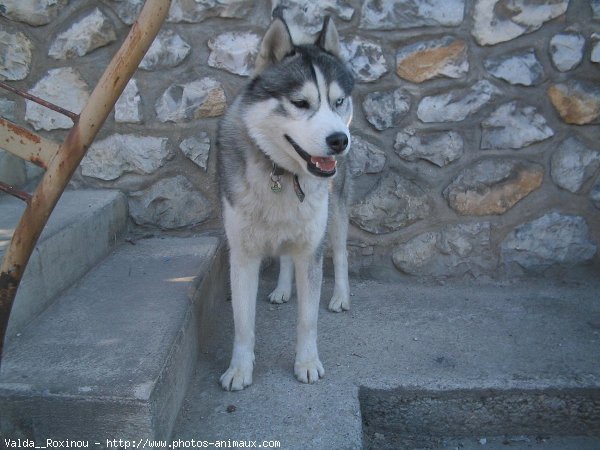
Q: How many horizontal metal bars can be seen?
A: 3